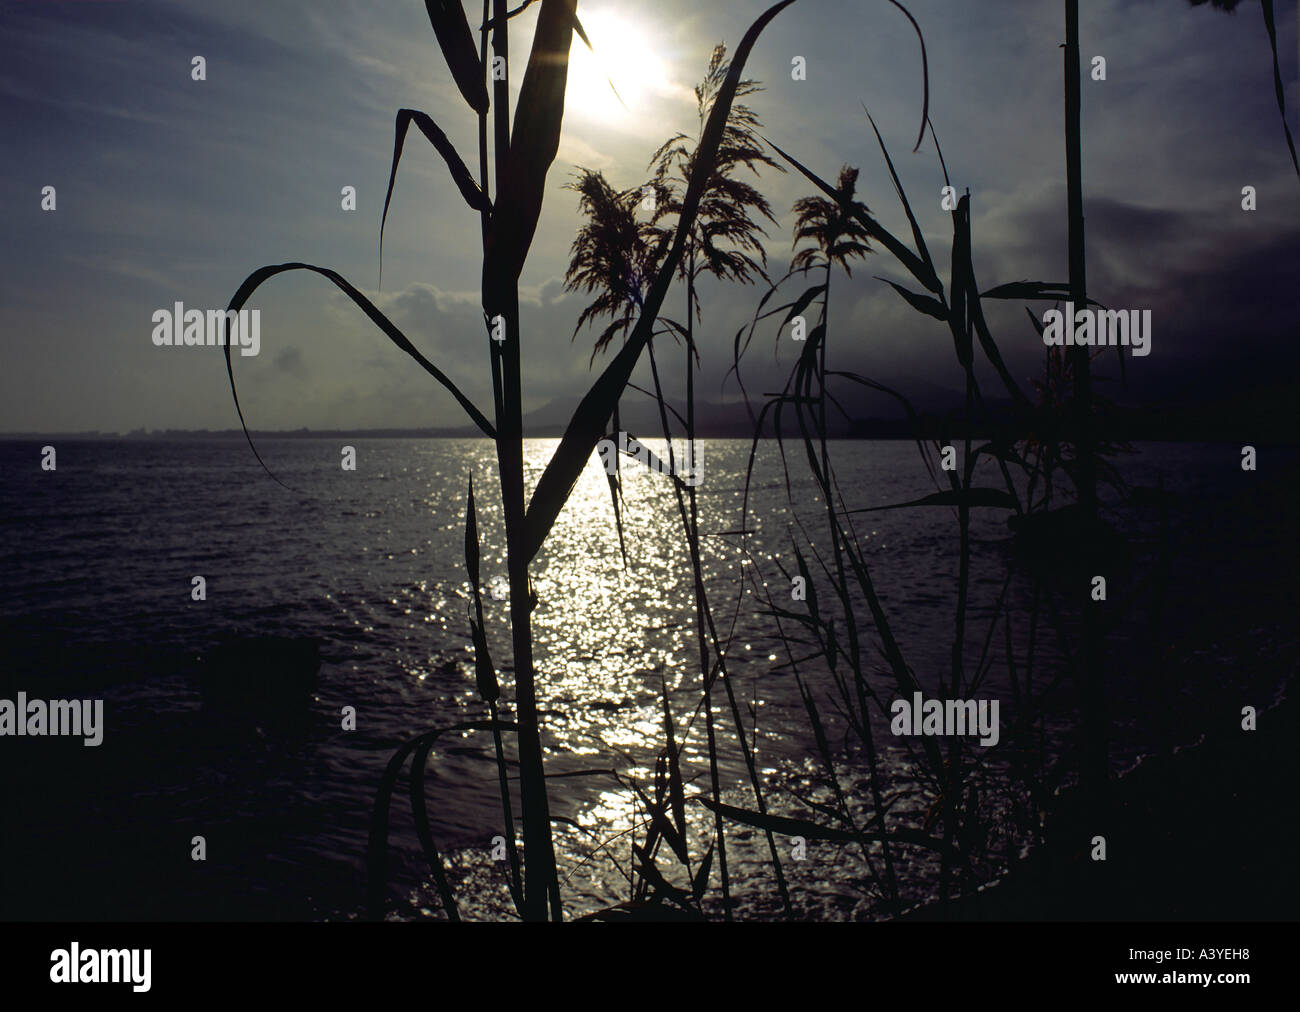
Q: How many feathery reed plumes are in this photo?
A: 3